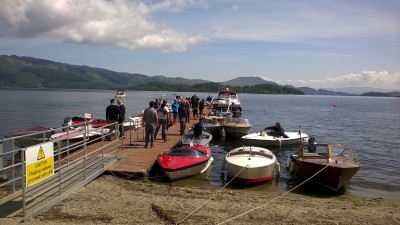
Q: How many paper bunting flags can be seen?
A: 0